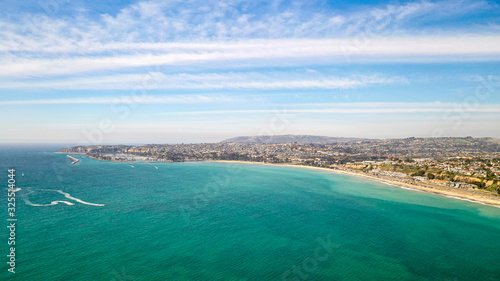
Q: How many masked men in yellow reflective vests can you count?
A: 0